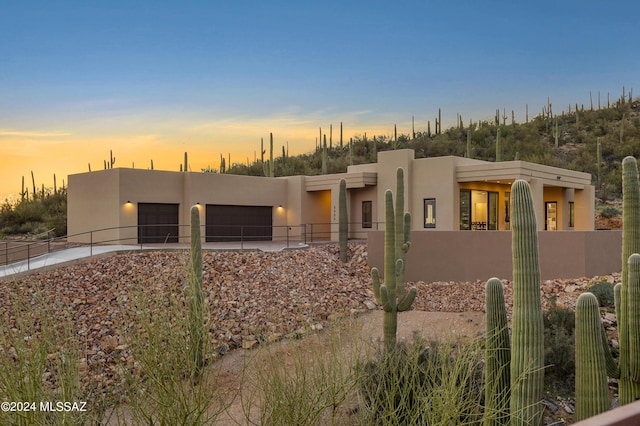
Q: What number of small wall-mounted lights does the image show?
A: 3